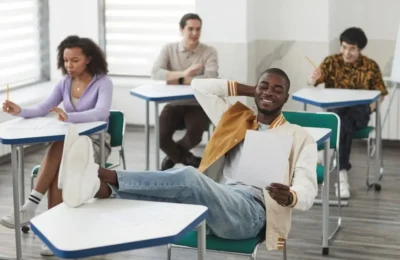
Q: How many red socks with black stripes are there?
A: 0